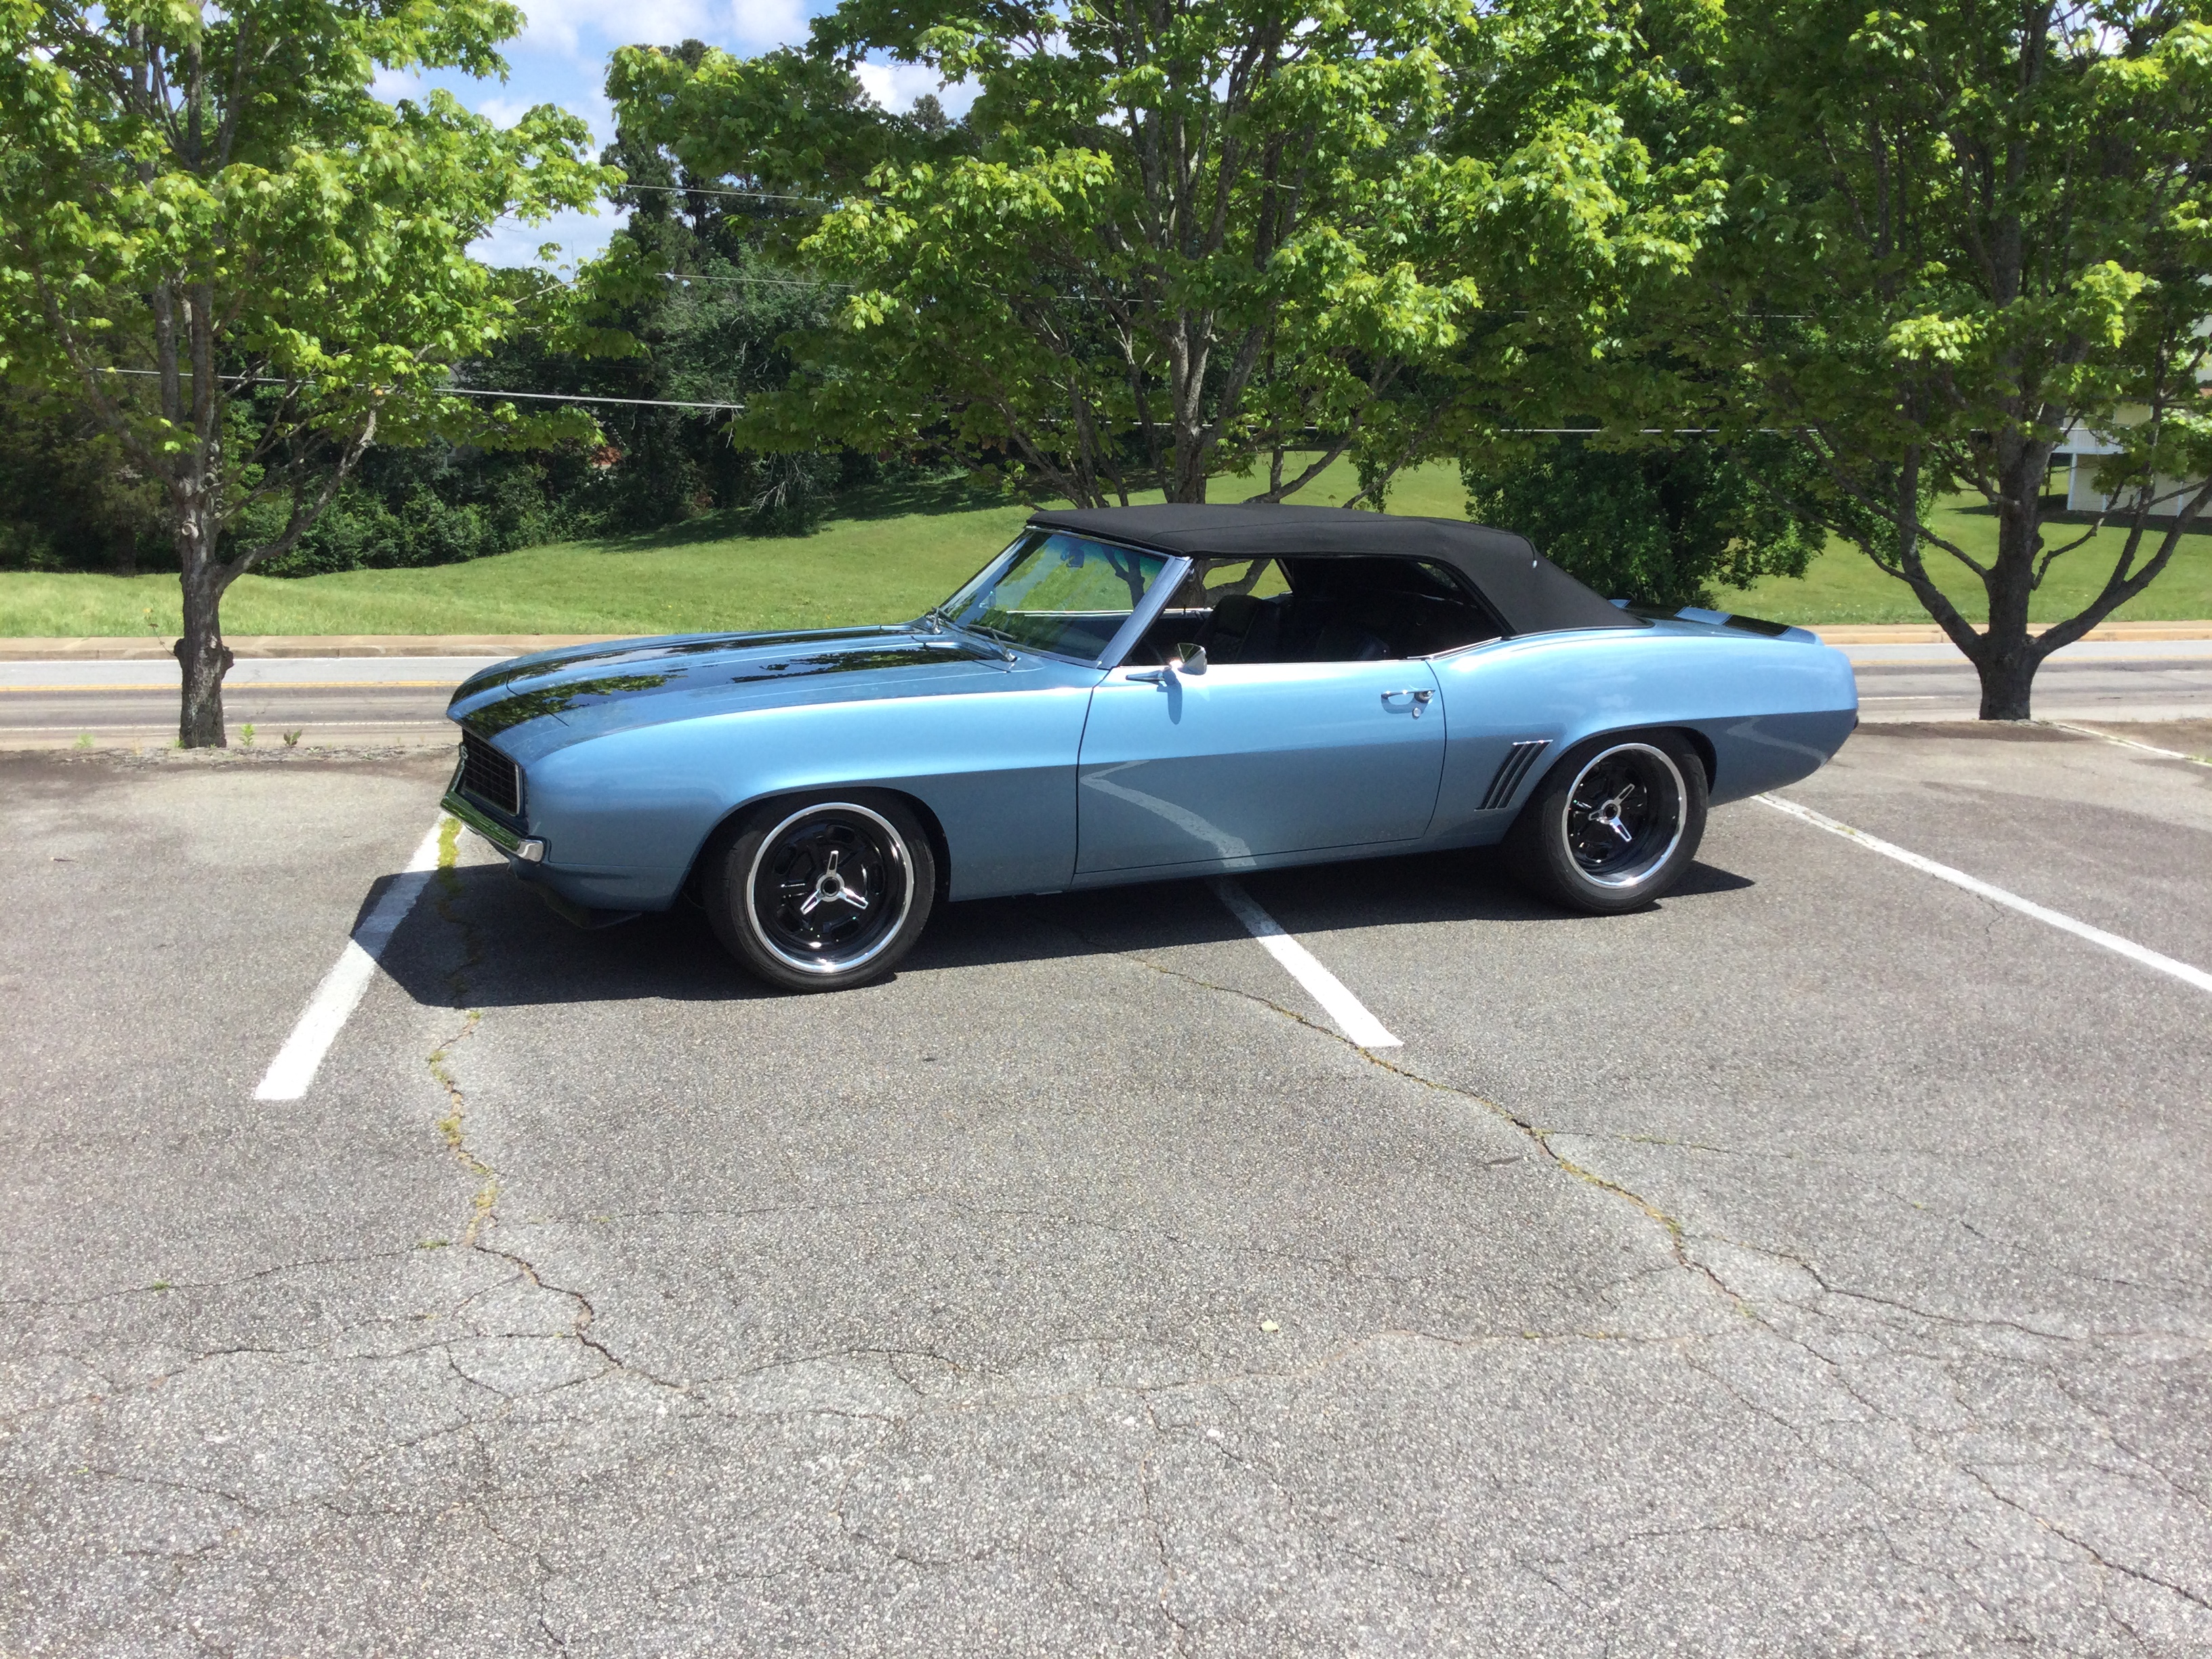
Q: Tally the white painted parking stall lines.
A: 4